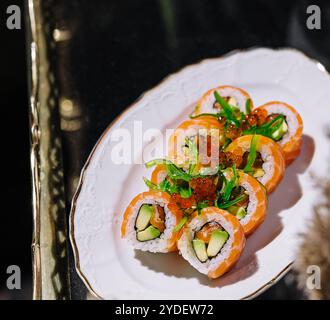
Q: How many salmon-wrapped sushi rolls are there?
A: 8